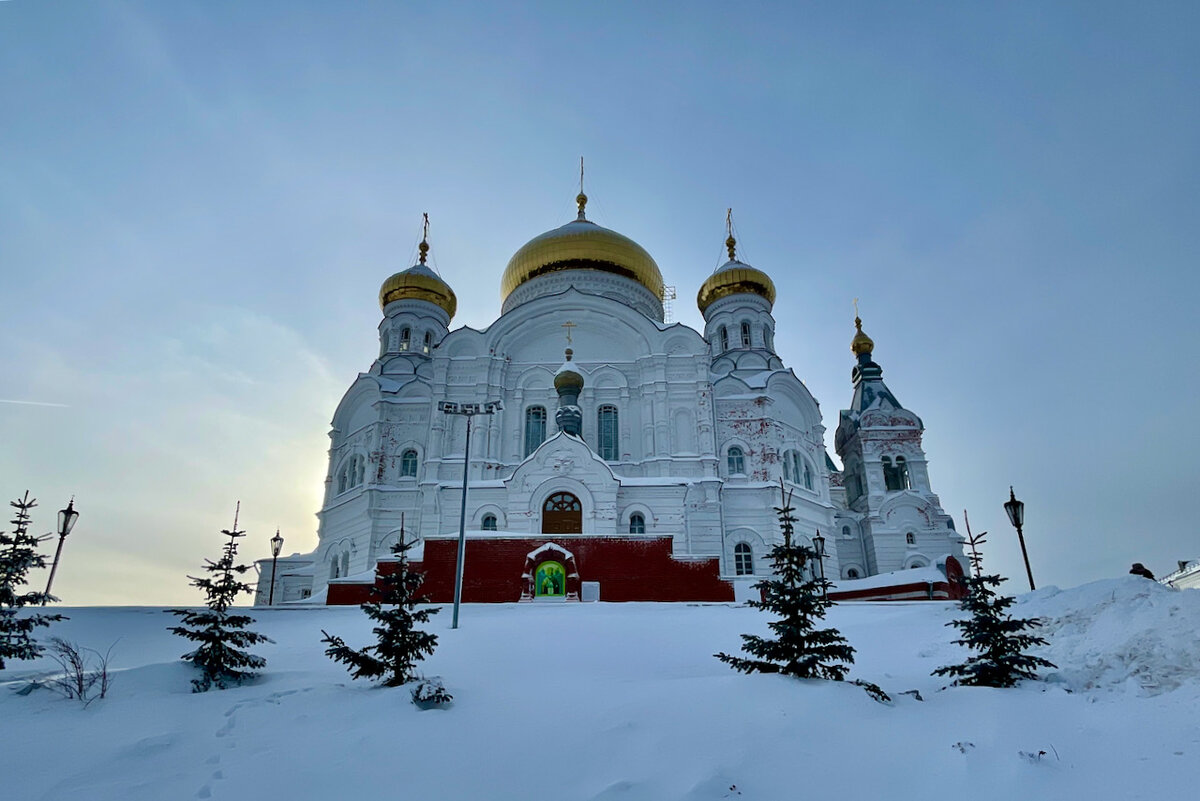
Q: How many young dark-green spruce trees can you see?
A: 5